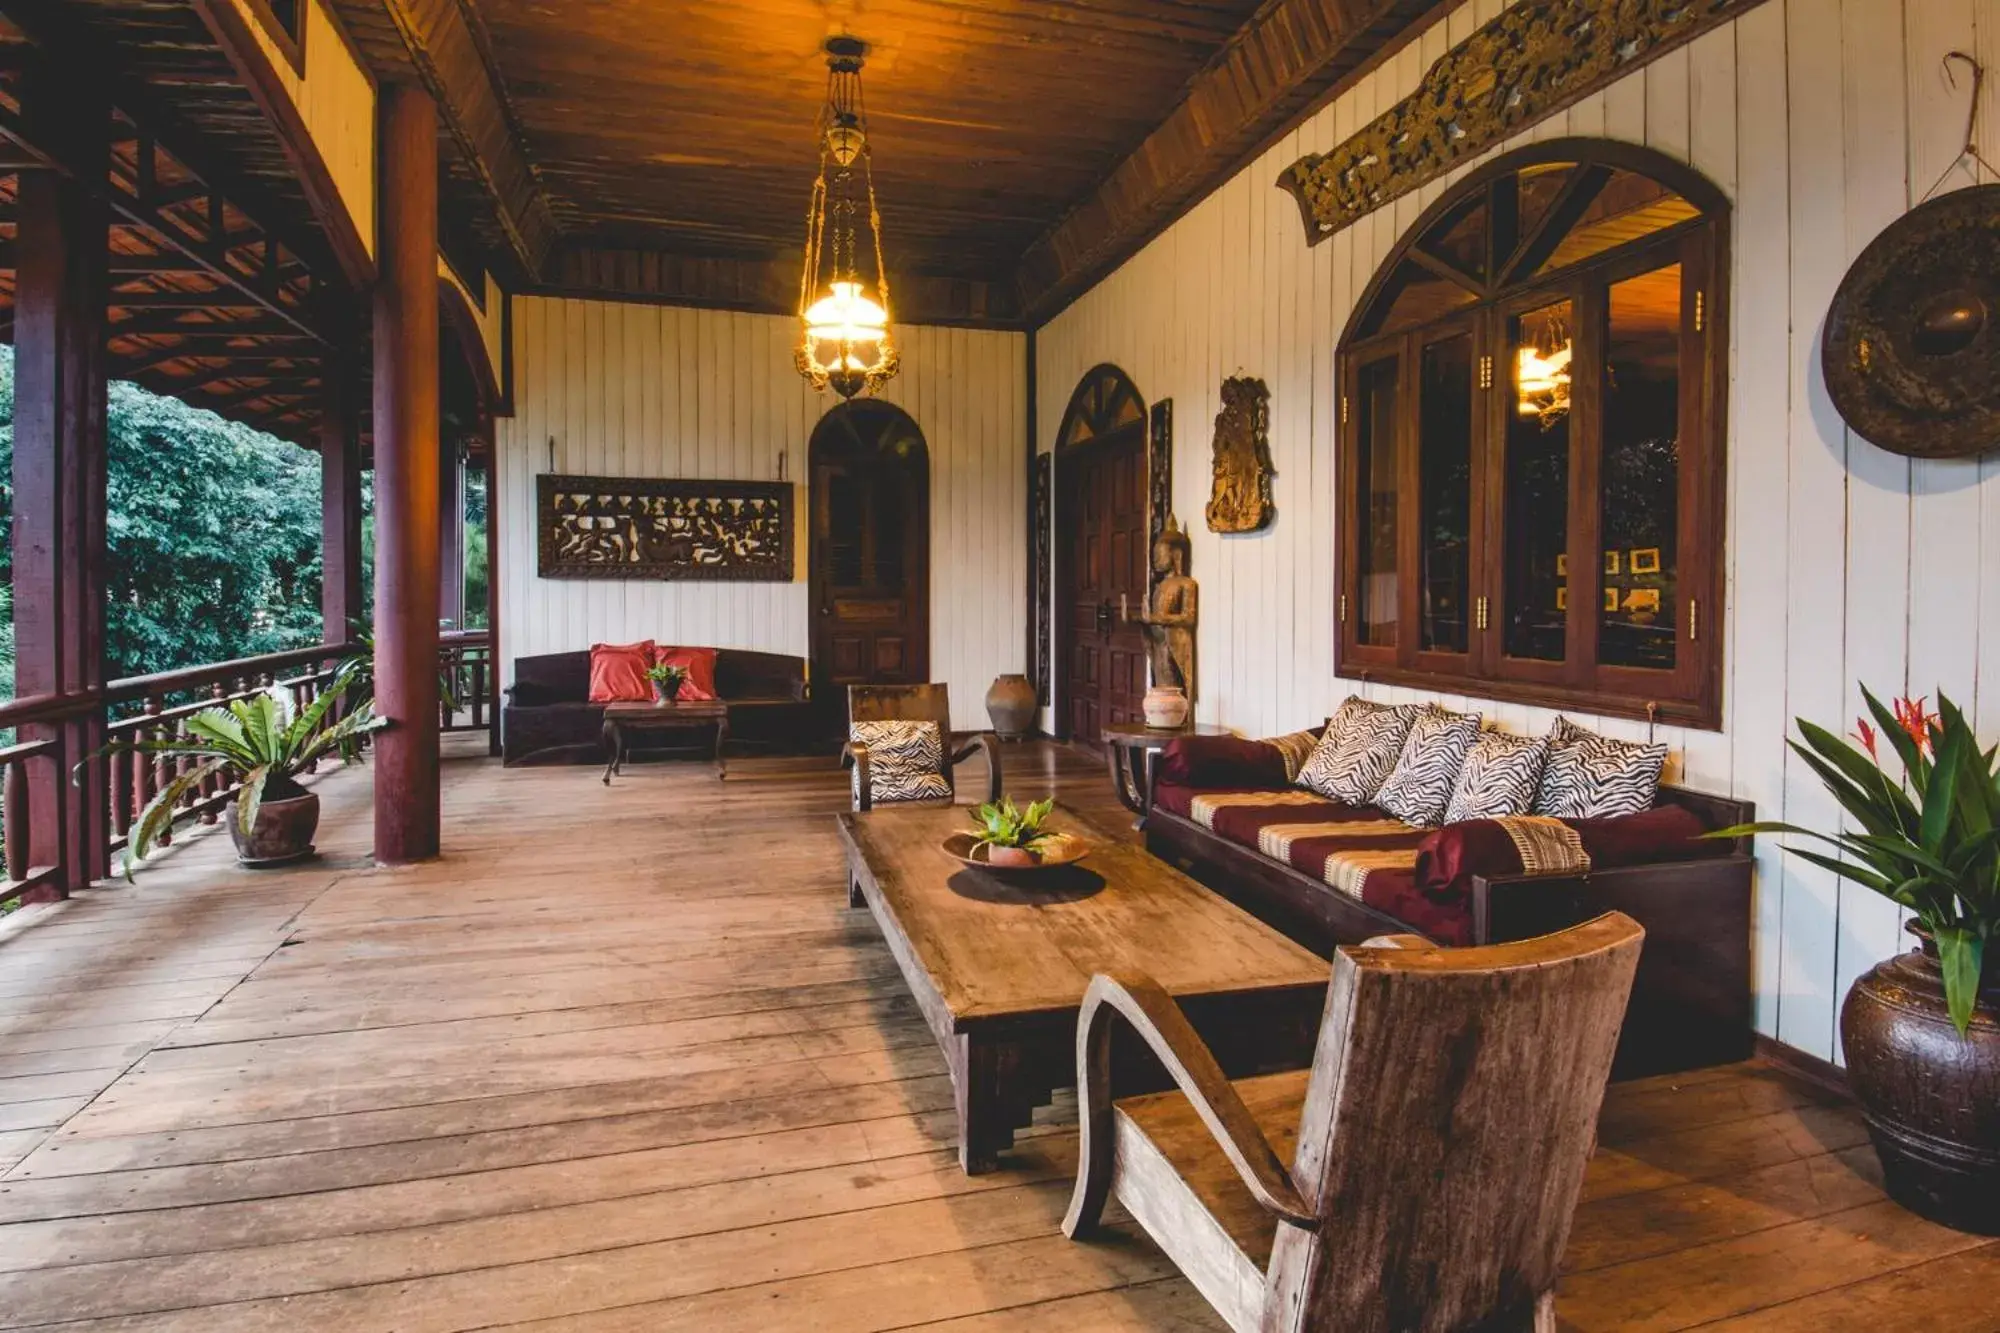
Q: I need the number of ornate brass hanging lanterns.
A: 1